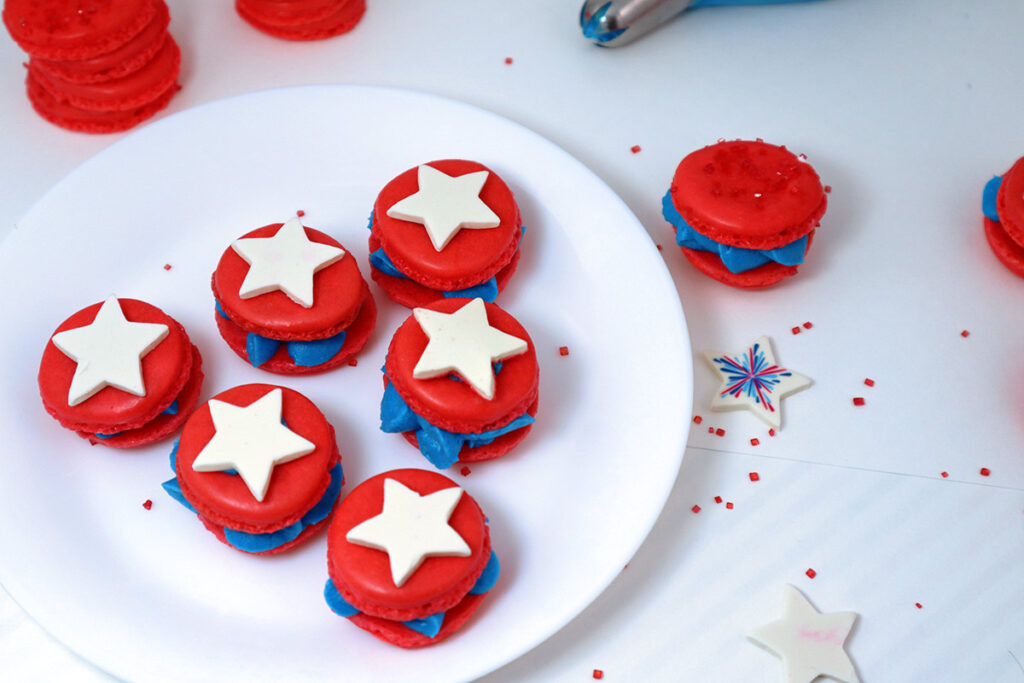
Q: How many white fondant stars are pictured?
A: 8